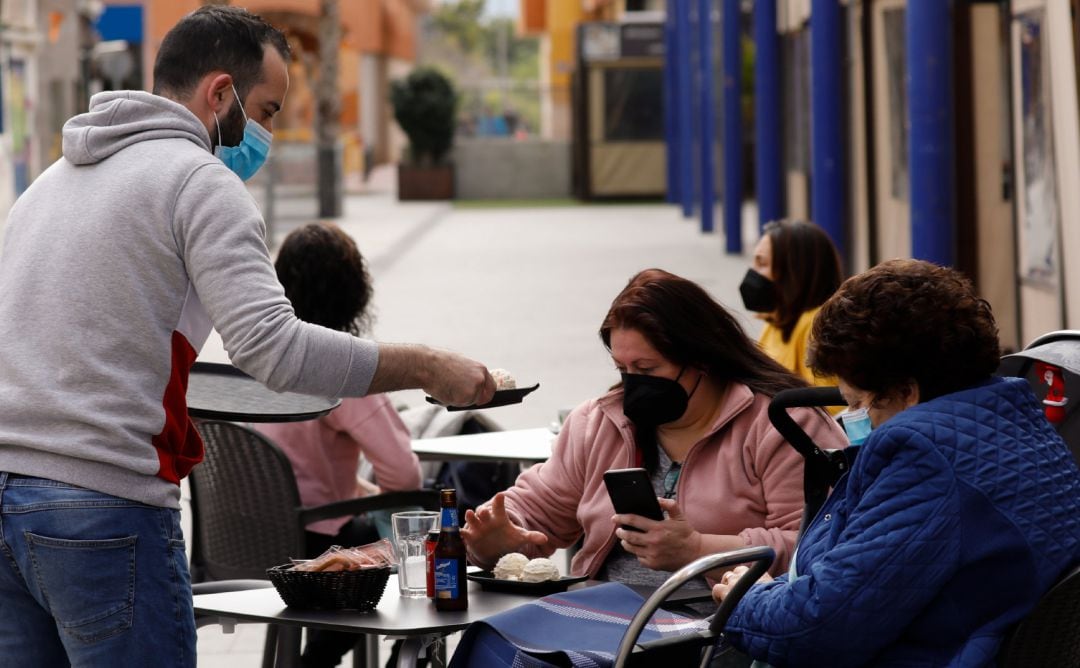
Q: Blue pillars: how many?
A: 7